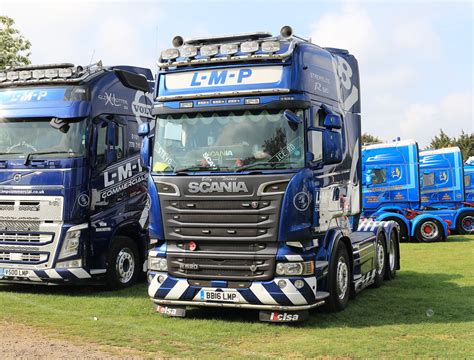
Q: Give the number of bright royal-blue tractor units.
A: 3